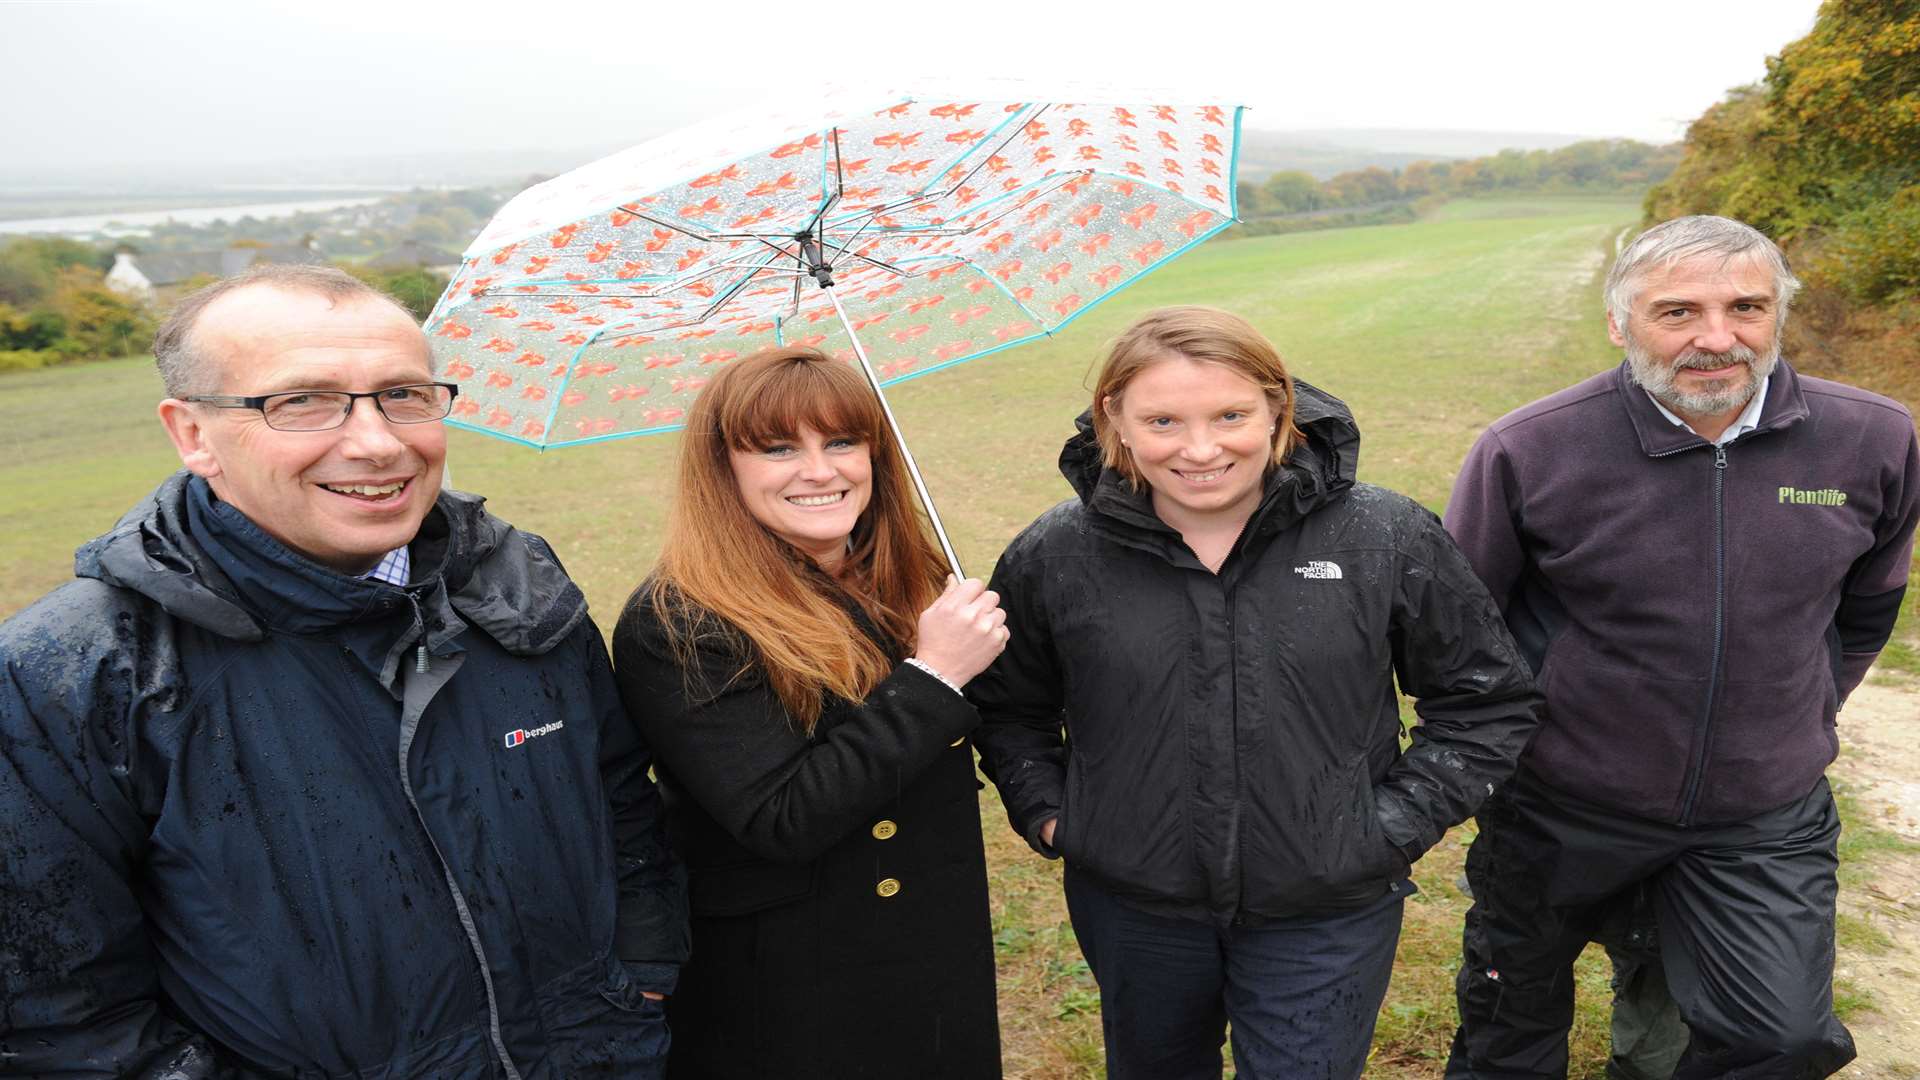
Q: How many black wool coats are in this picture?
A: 1